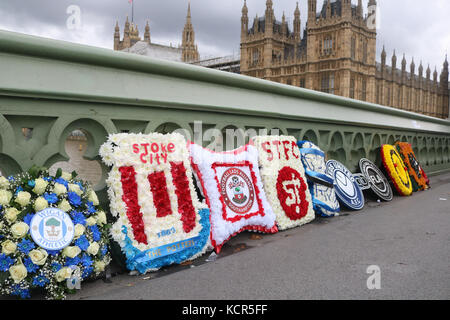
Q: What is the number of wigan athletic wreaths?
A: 1